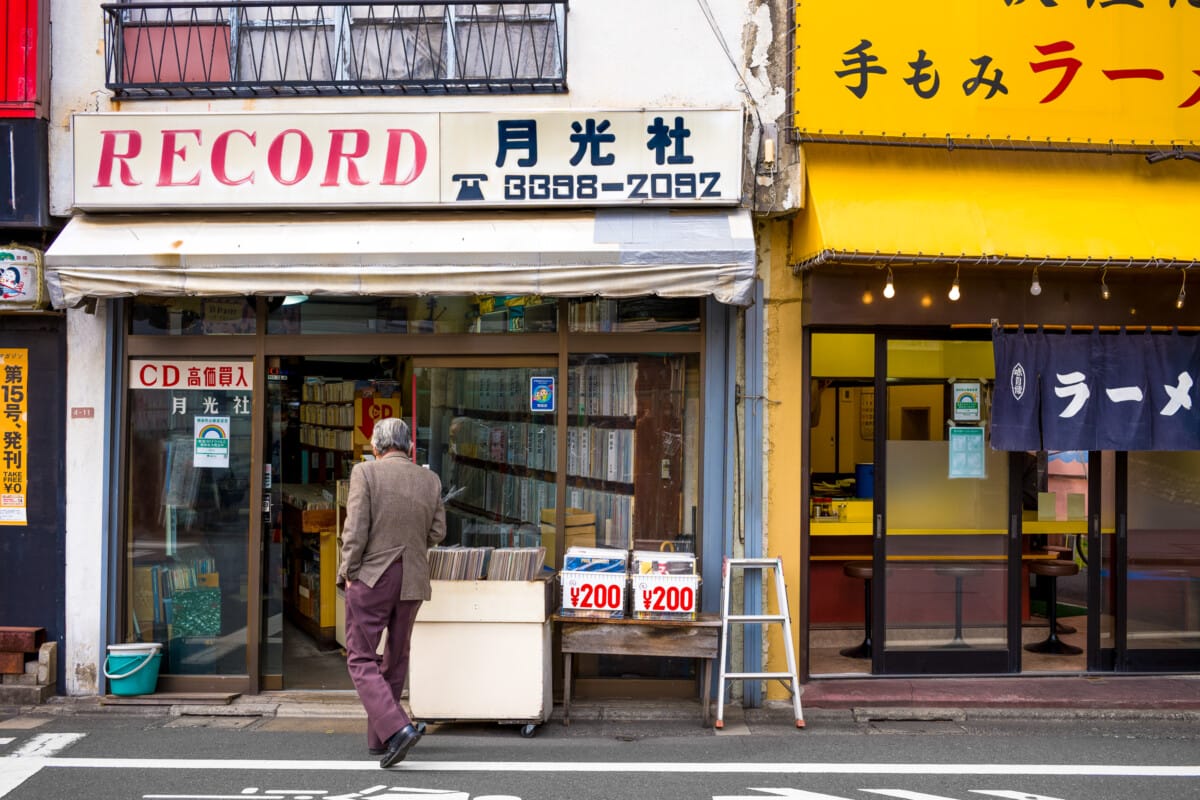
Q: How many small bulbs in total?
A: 5